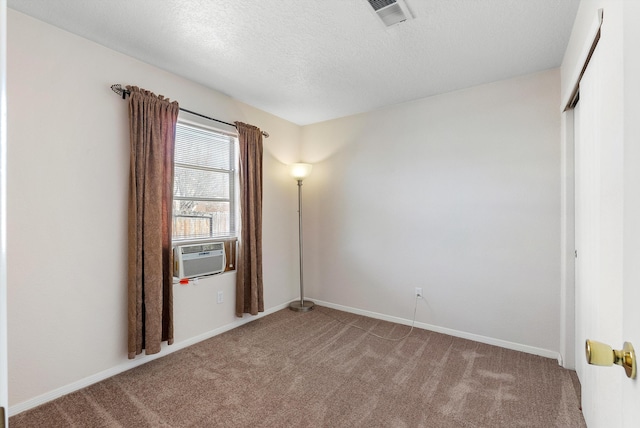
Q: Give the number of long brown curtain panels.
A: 2